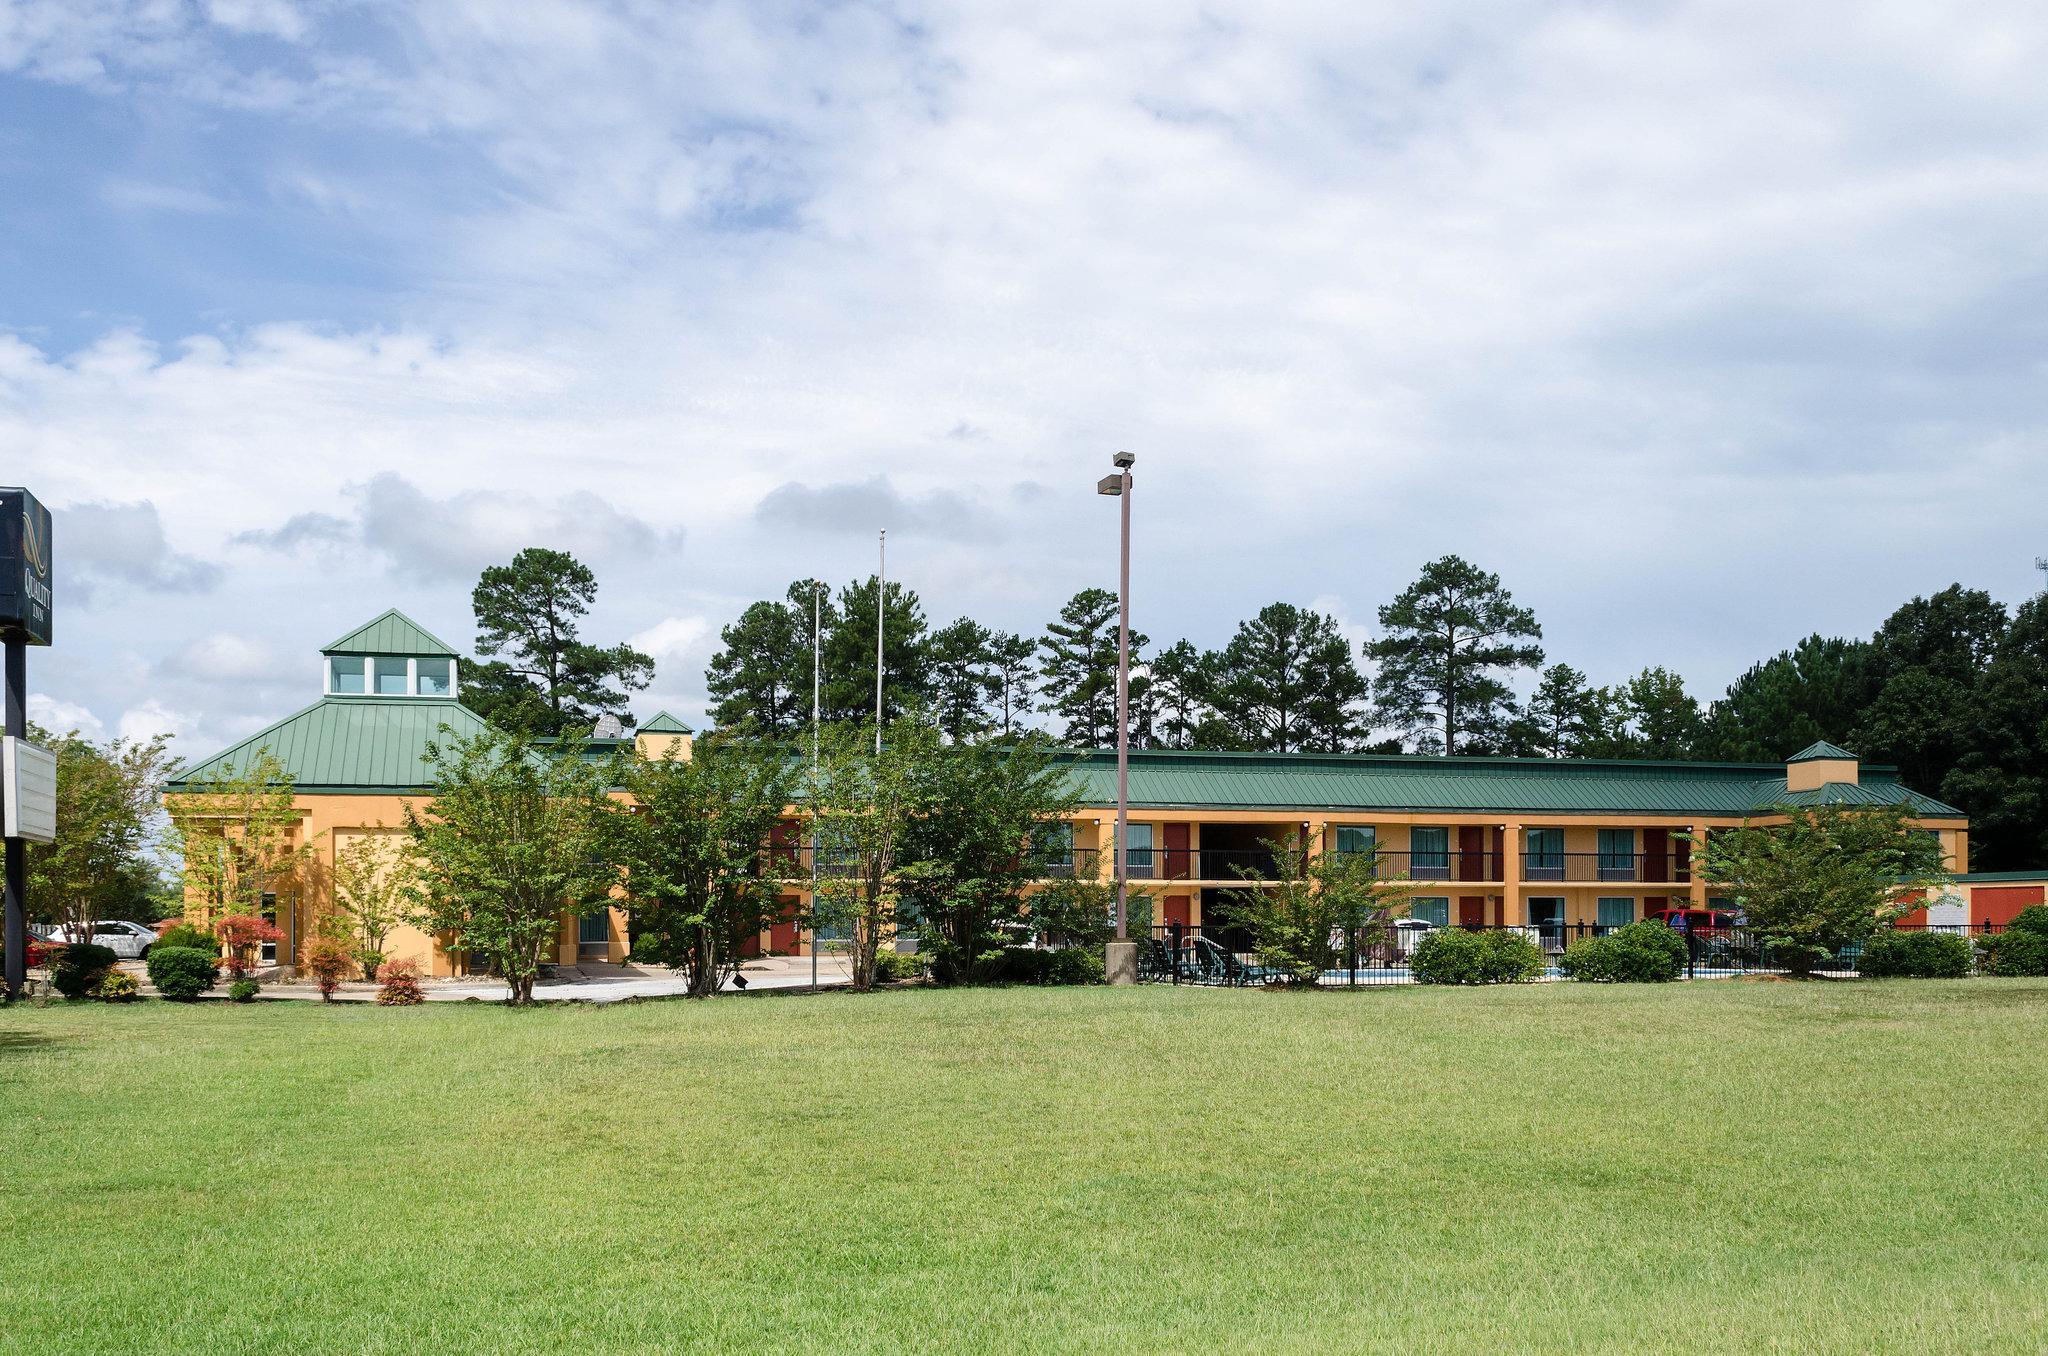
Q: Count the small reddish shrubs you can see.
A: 3